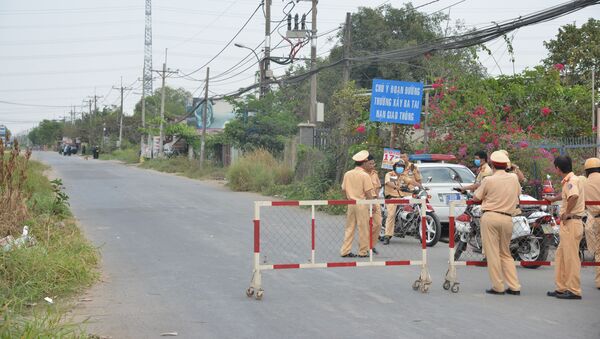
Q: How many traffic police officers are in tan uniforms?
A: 9